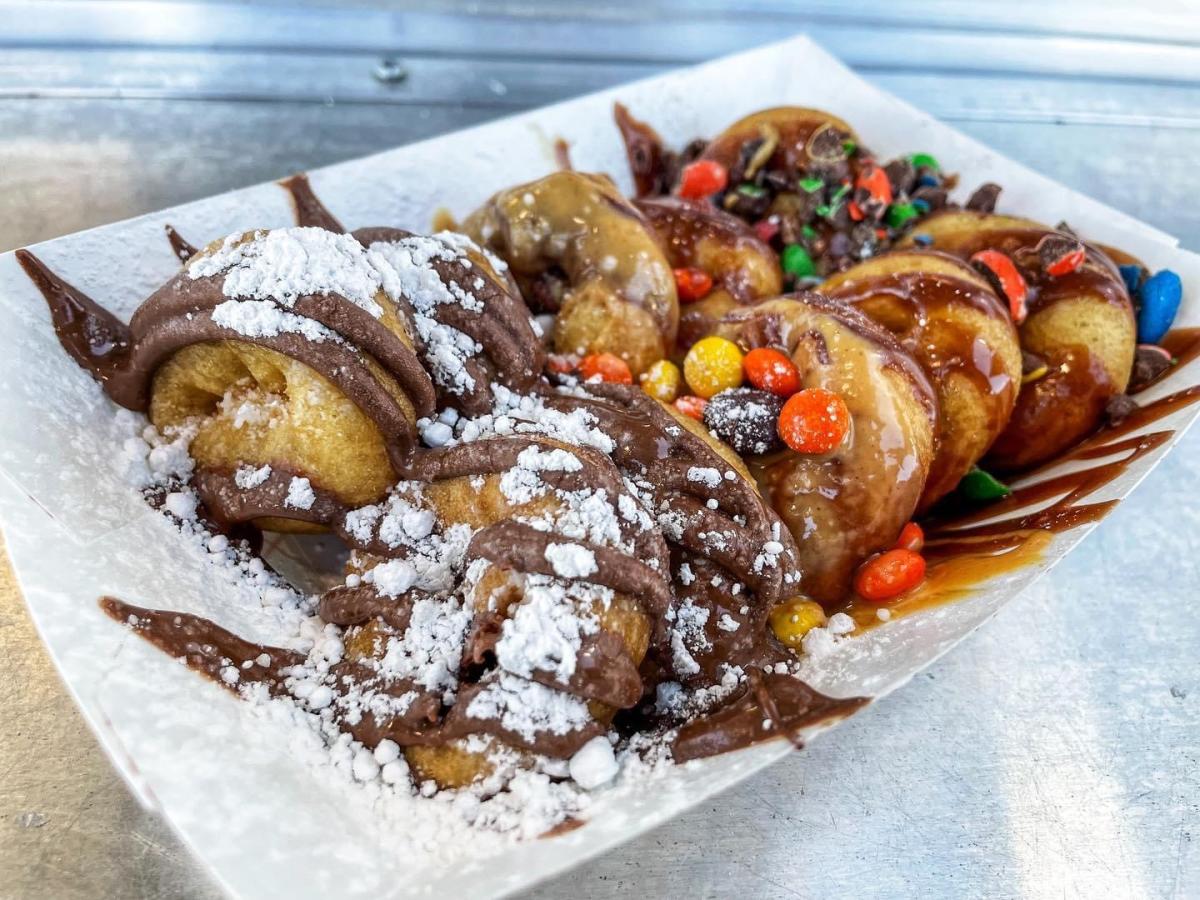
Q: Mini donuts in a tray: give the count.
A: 10